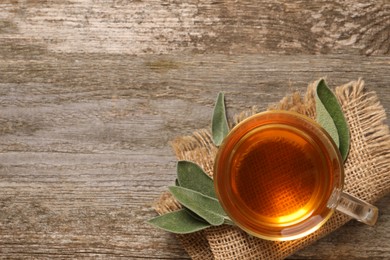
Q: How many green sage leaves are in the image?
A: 5